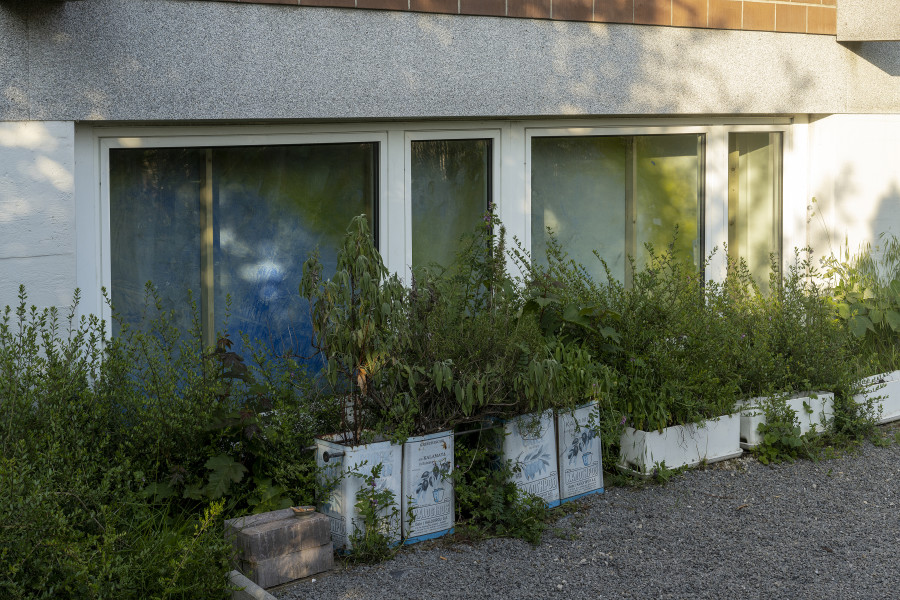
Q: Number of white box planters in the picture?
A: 3